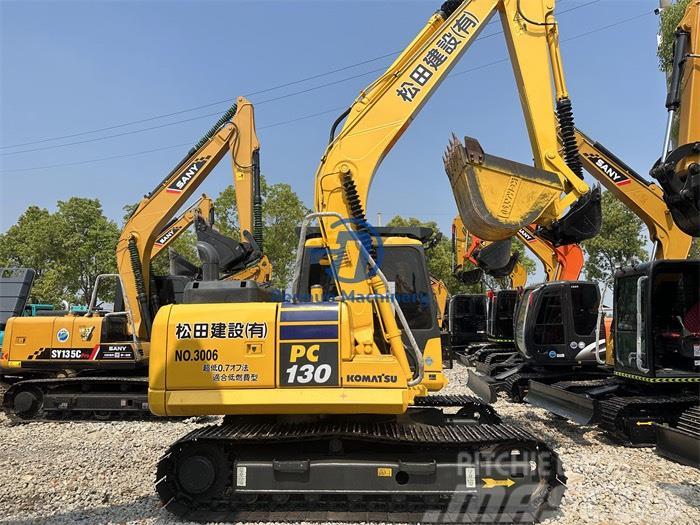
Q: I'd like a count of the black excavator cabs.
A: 4